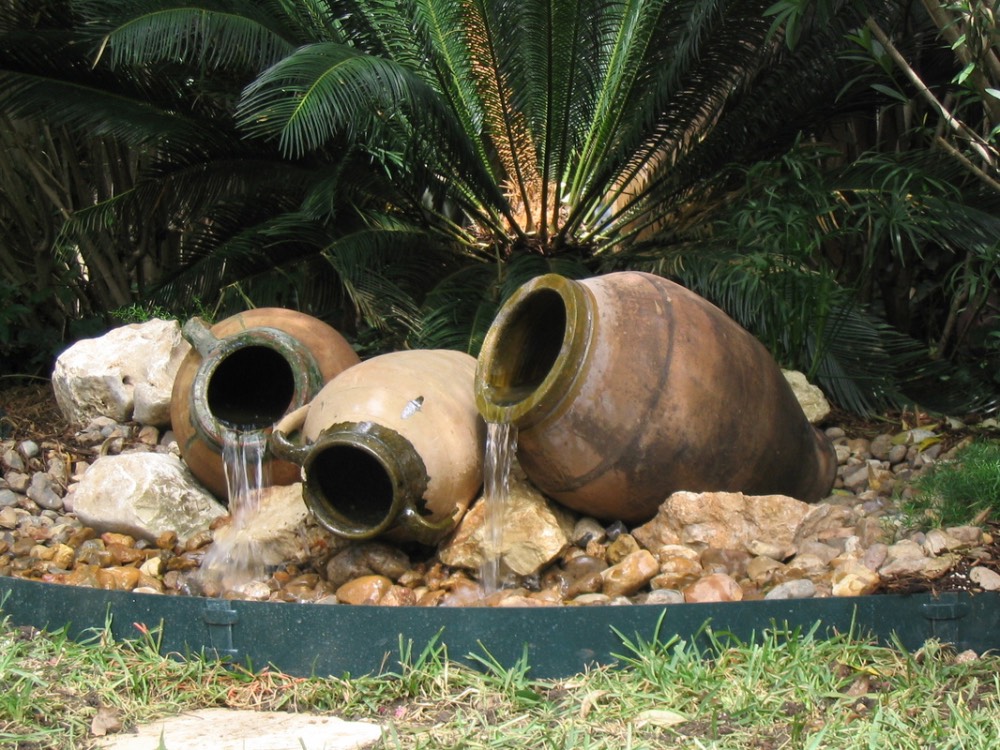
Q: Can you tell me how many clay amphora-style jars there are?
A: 3